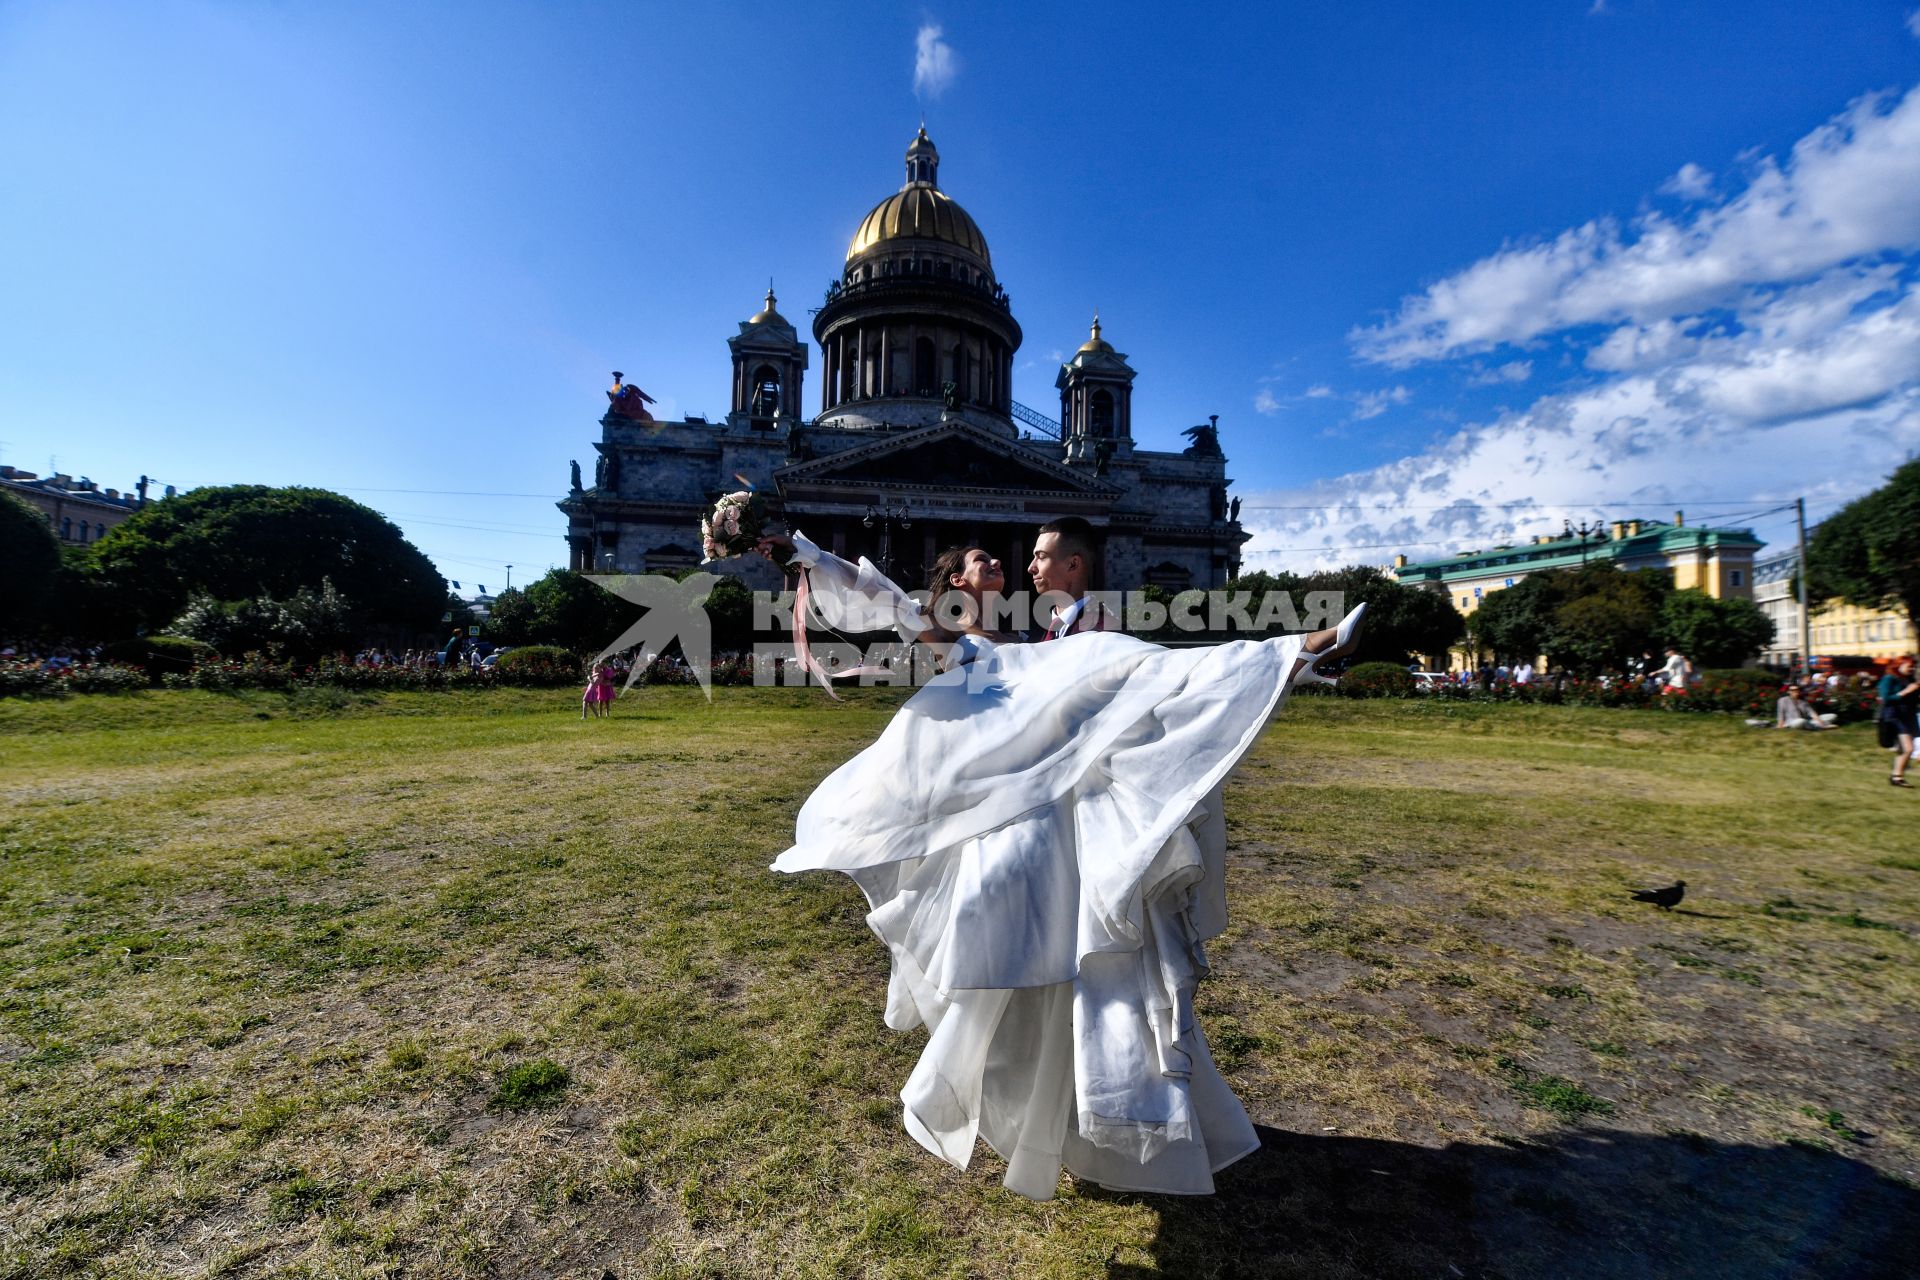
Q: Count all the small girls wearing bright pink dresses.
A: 2